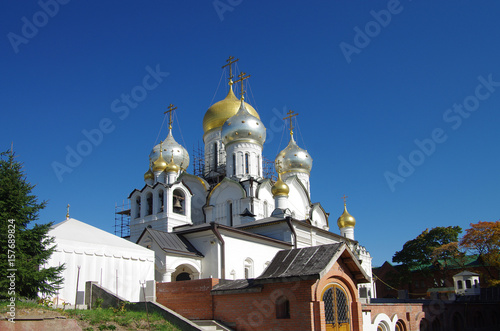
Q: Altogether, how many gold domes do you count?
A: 6